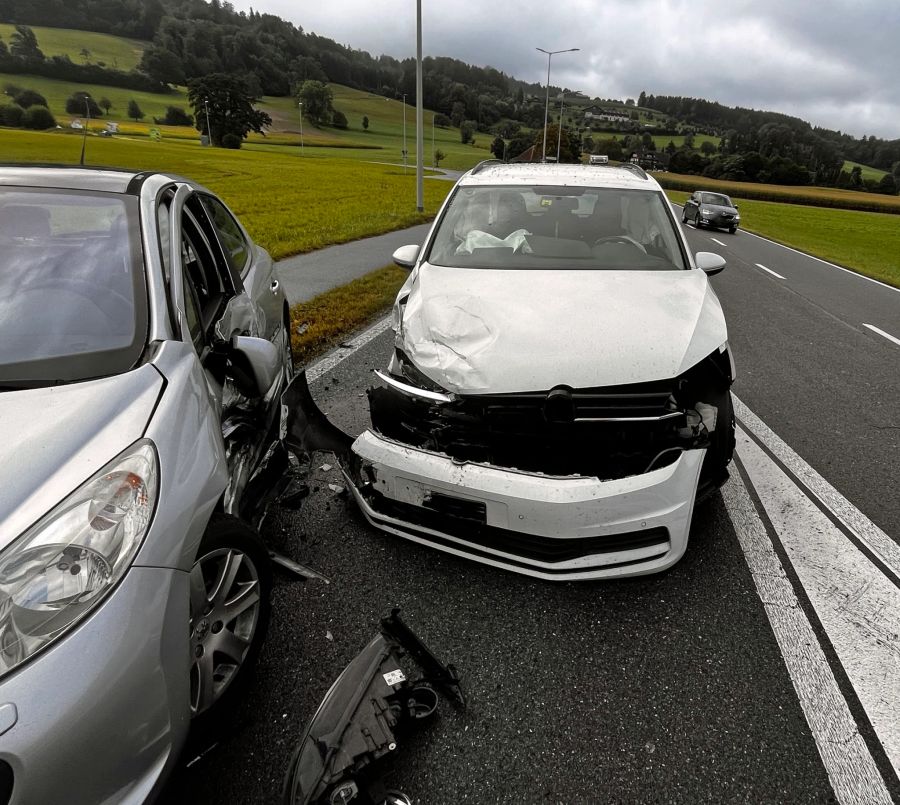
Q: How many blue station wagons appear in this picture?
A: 0